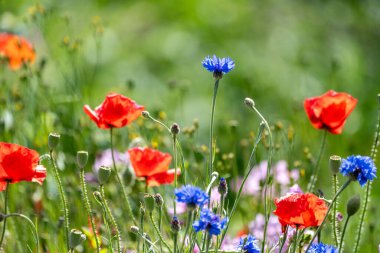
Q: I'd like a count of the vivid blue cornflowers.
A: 6